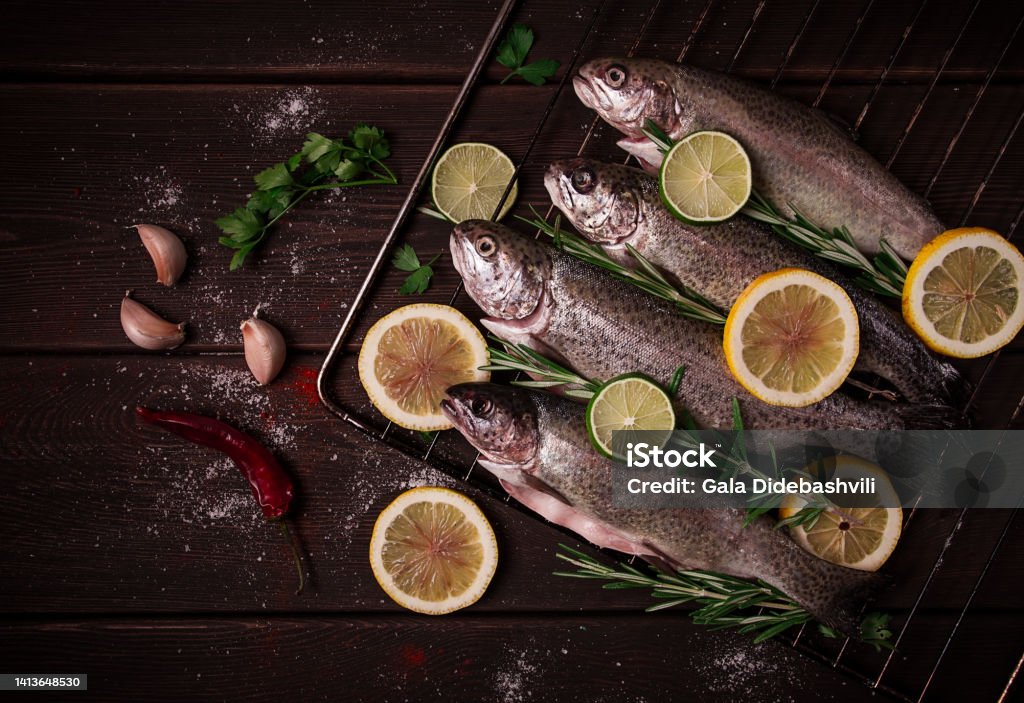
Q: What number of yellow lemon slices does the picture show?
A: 5